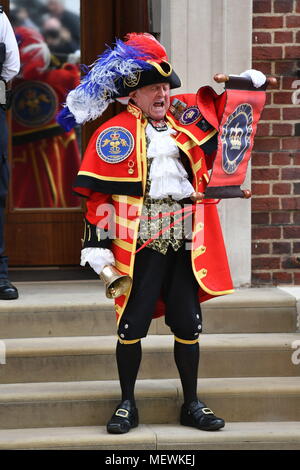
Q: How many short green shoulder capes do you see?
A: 0